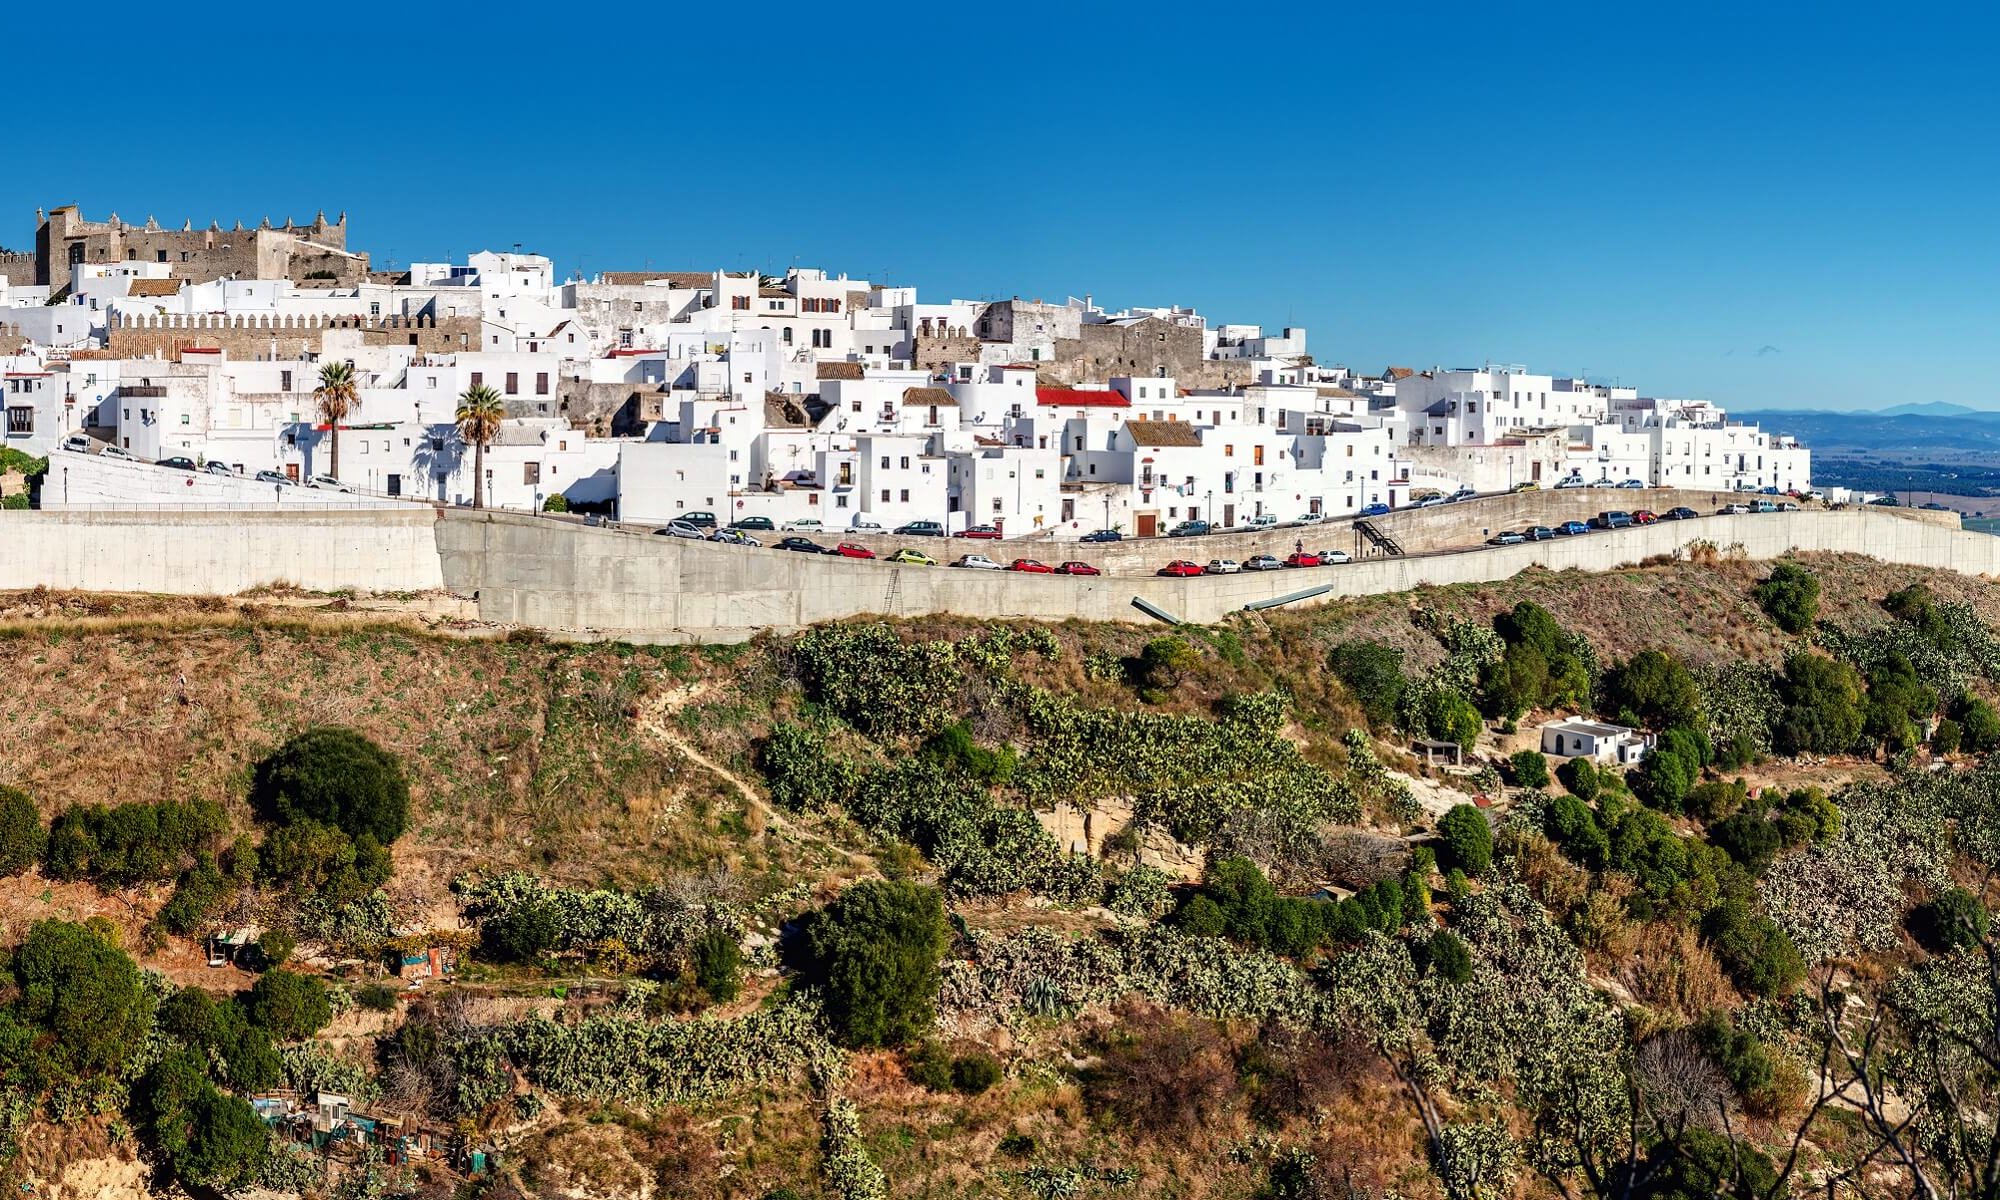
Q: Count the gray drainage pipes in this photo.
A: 2